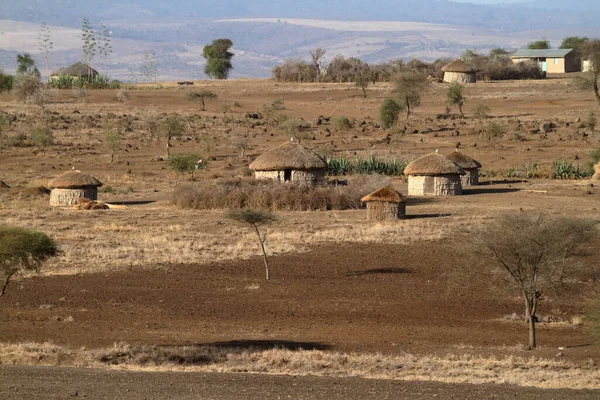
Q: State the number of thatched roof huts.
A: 7